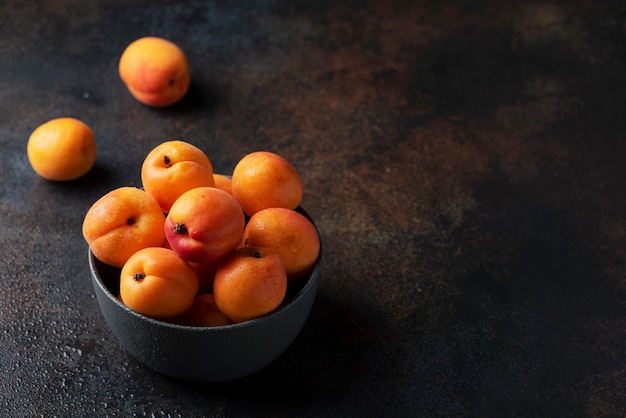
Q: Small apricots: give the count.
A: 12